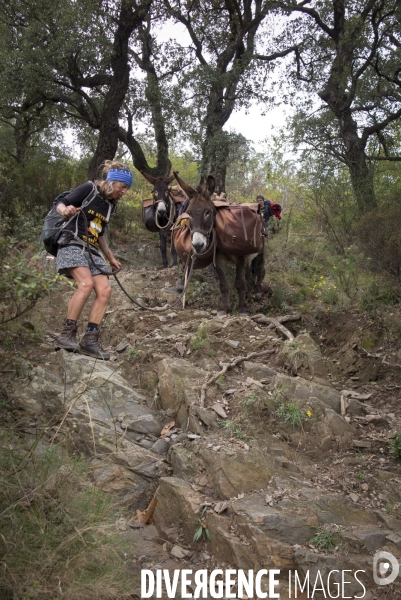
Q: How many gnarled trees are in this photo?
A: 4